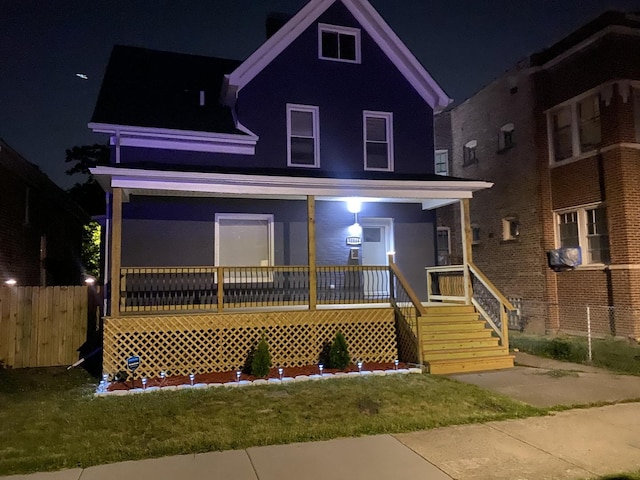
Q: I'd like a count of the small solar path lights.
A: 10